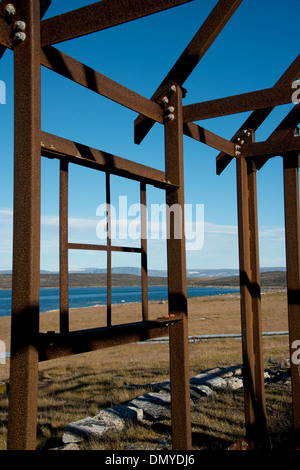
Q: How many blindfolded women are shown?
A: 0